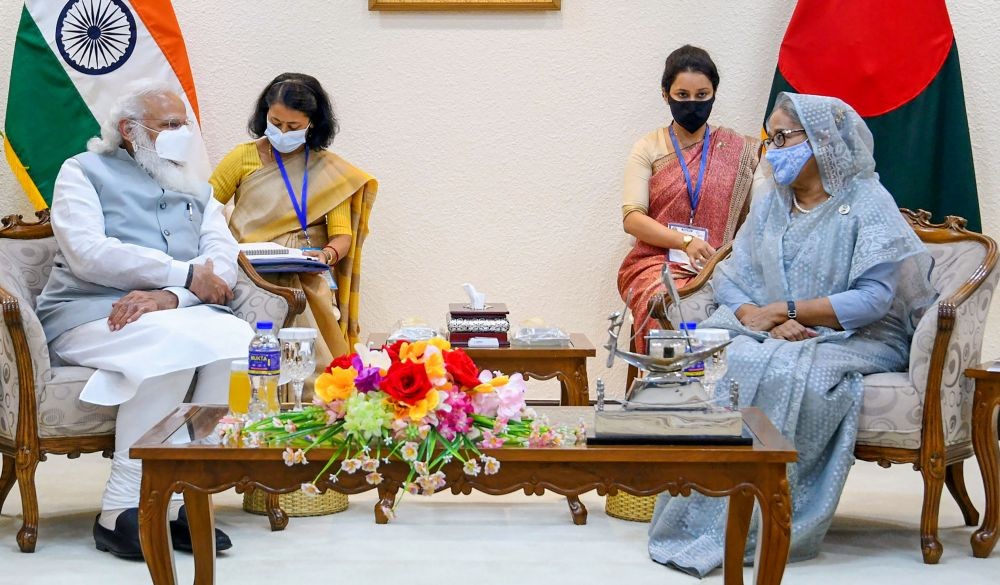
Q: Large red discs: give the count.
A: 1